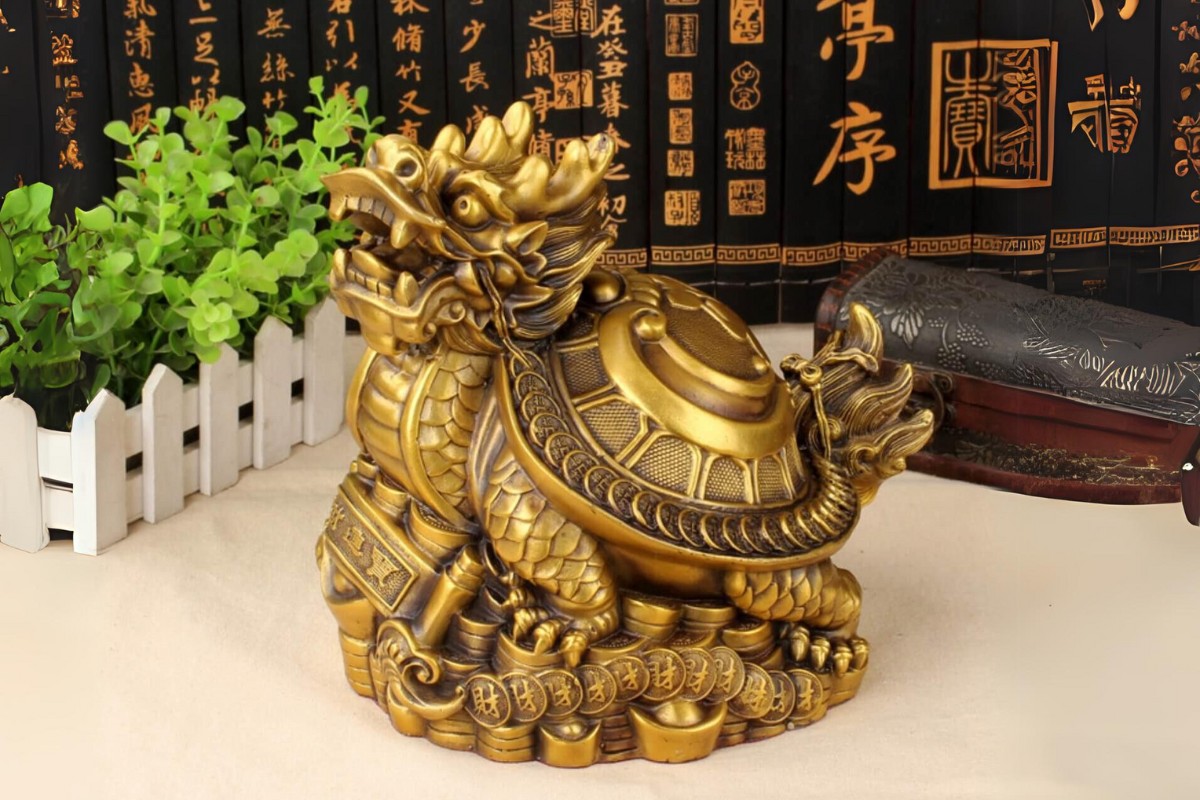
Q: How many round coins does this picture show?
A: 11